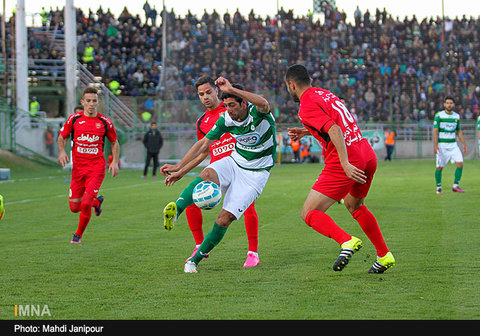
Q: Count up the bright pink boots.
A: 2